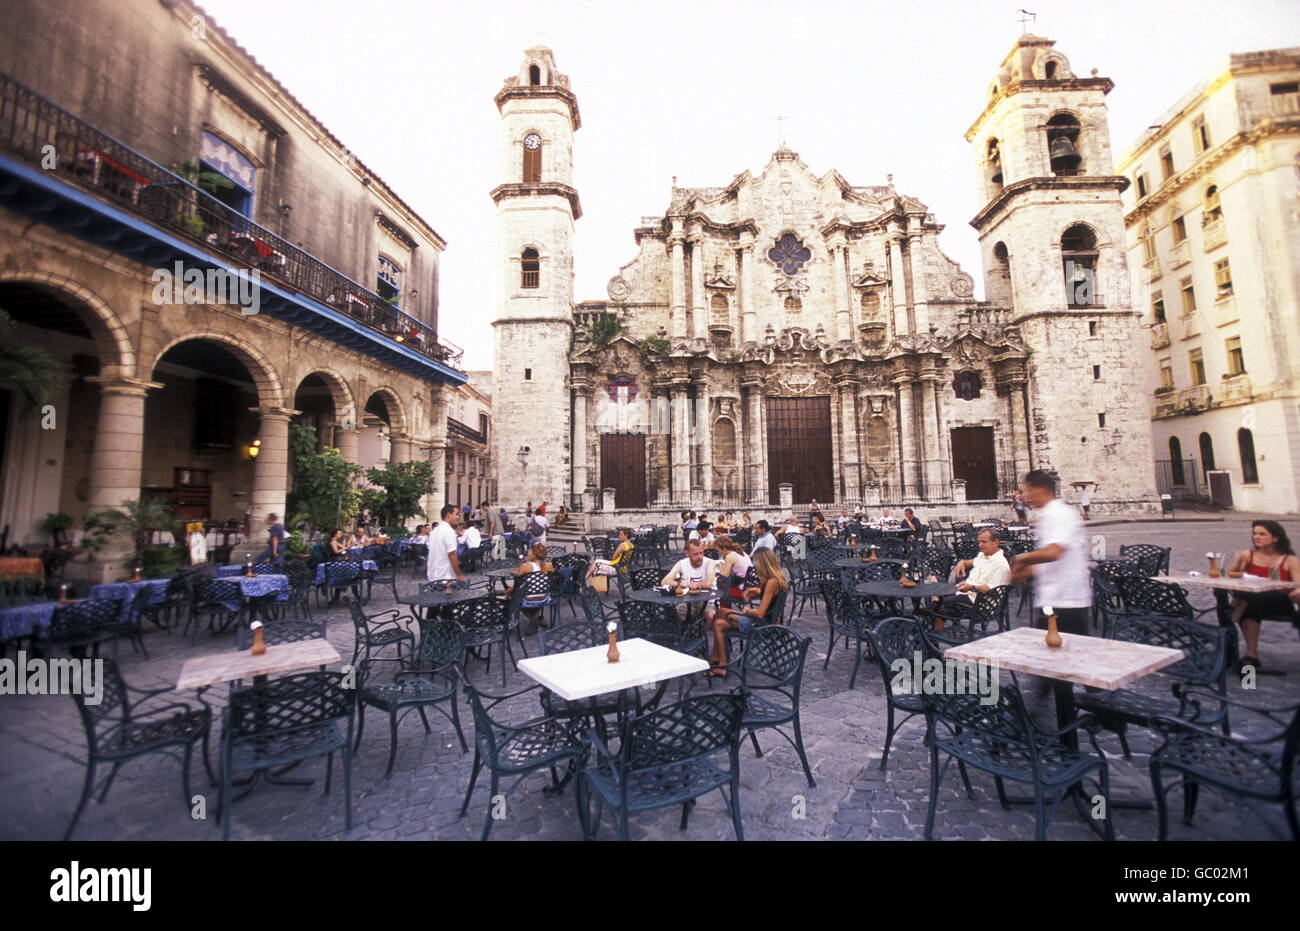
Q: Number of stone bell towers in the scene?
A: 2